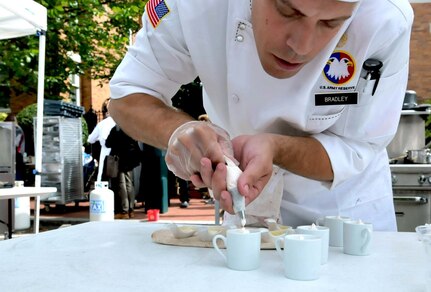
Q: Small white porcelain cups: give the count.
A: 5